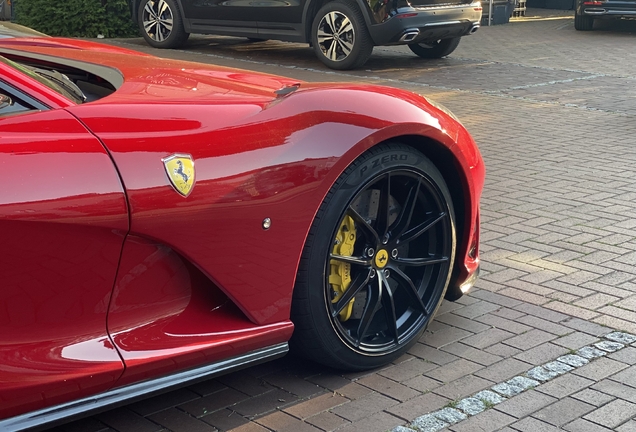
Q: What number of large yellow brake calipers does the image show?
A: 1